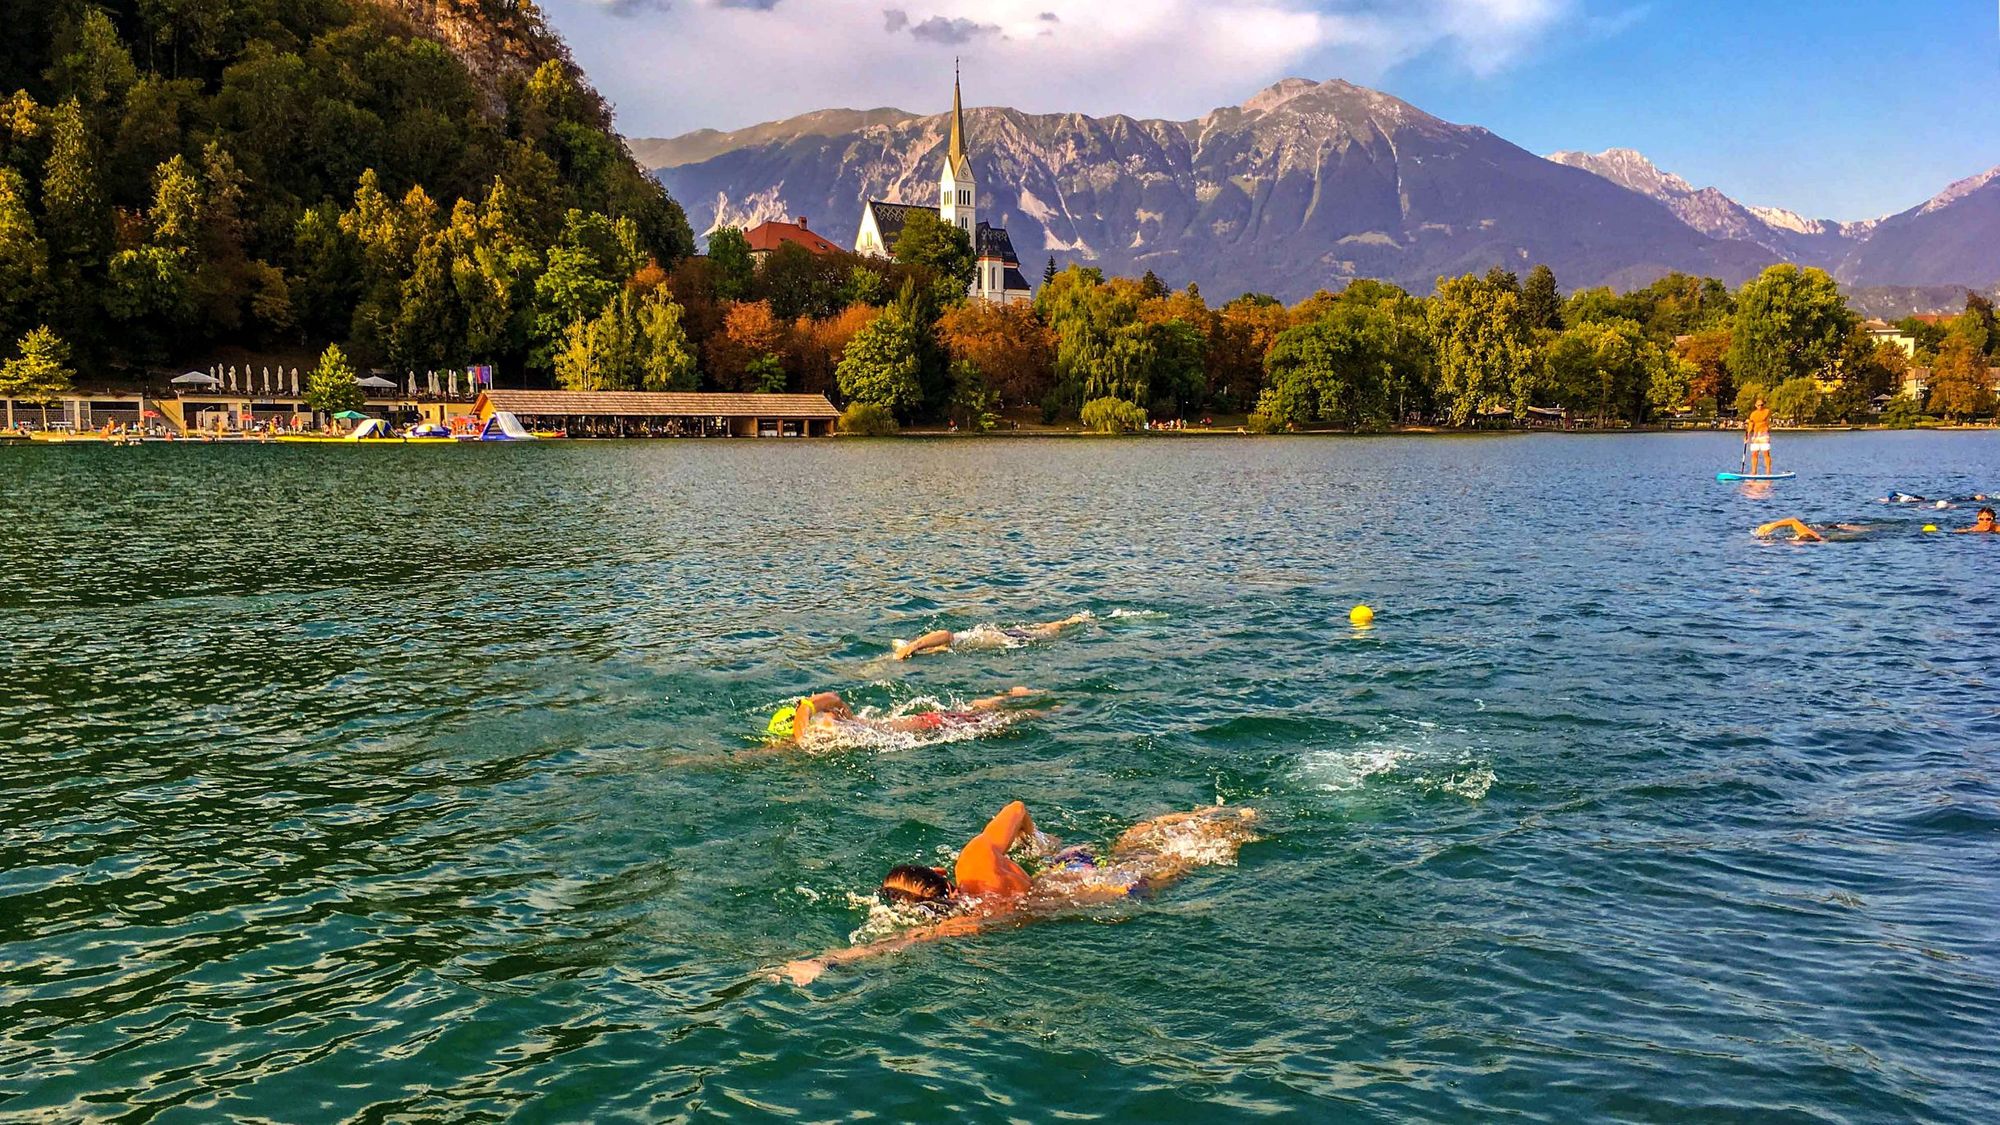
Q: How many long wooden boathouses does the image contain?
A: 1